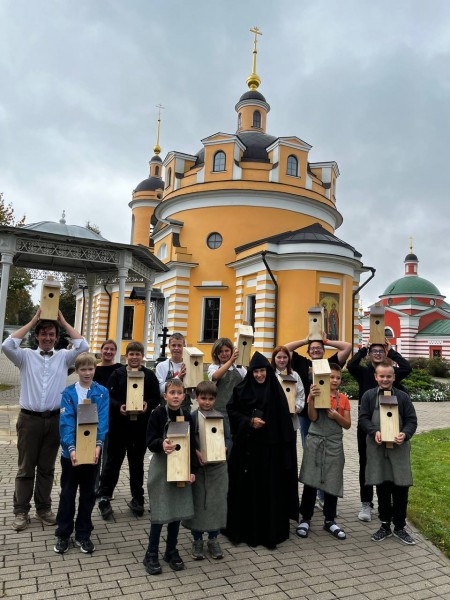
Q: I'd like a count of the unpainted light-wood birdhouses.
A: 12